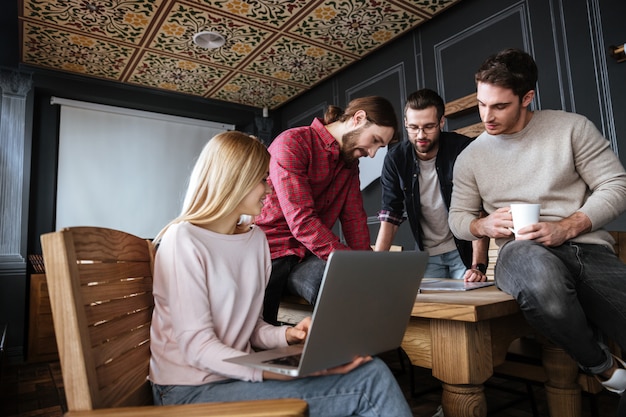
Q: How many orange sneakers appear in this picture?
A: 0